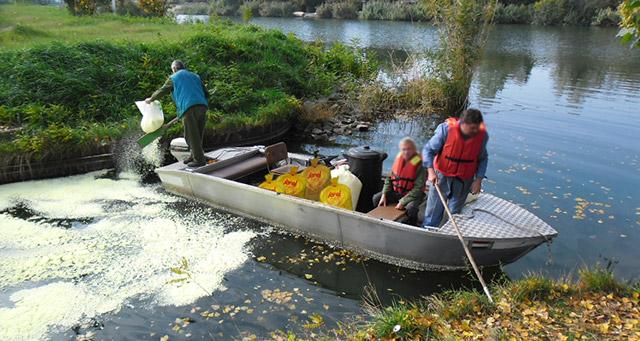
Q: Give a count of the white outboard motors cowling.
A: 1